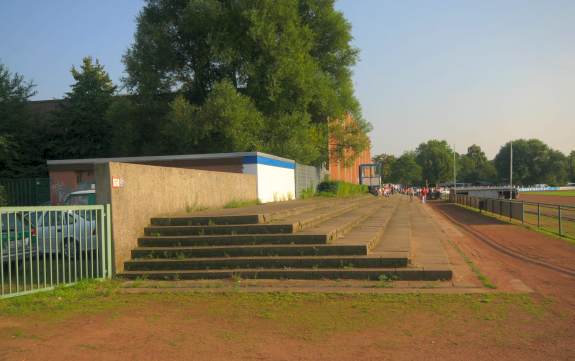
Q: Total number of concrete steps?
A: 6